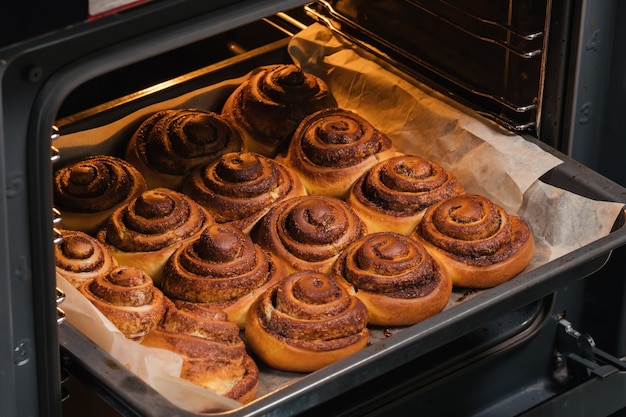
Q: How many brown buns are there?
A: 15